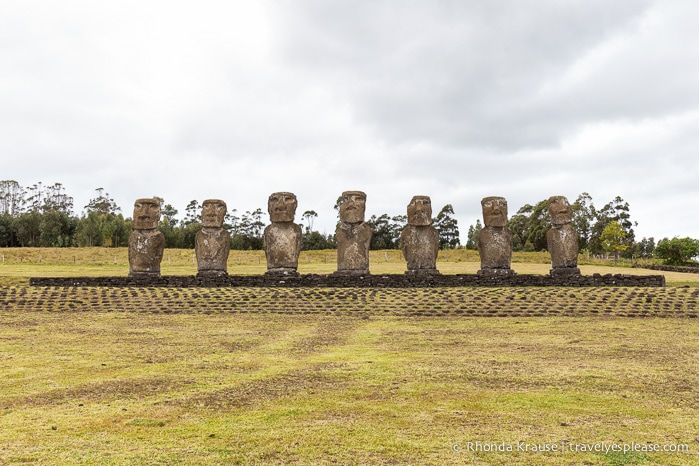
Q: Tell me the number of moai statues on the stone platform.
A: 7